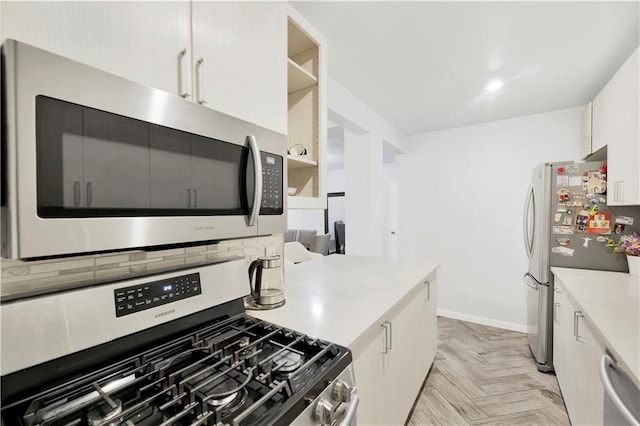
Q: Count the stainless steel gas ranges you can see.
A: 1